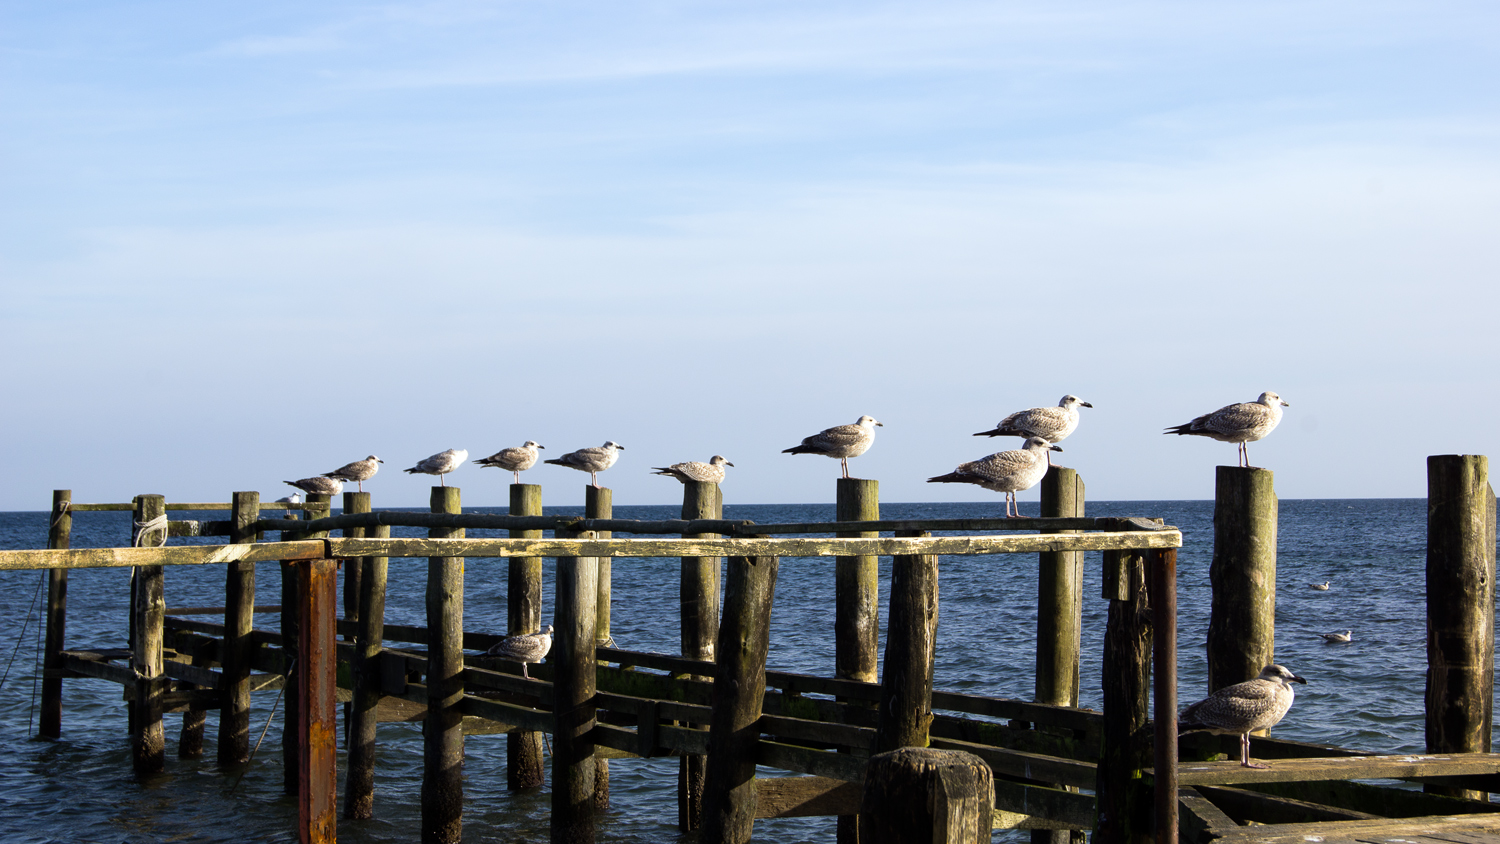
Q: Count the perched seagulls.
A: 13